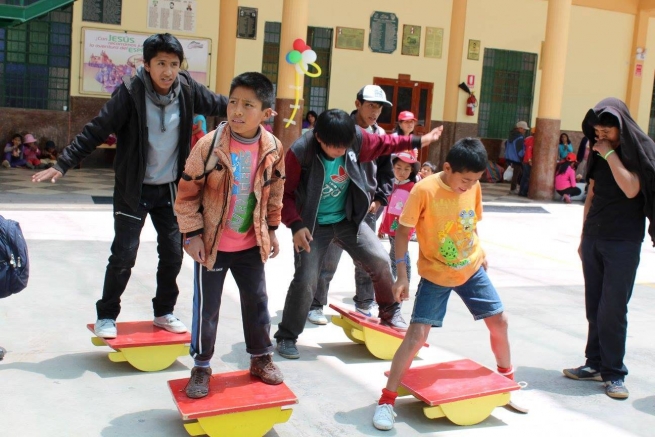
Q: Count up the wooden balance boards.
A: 4